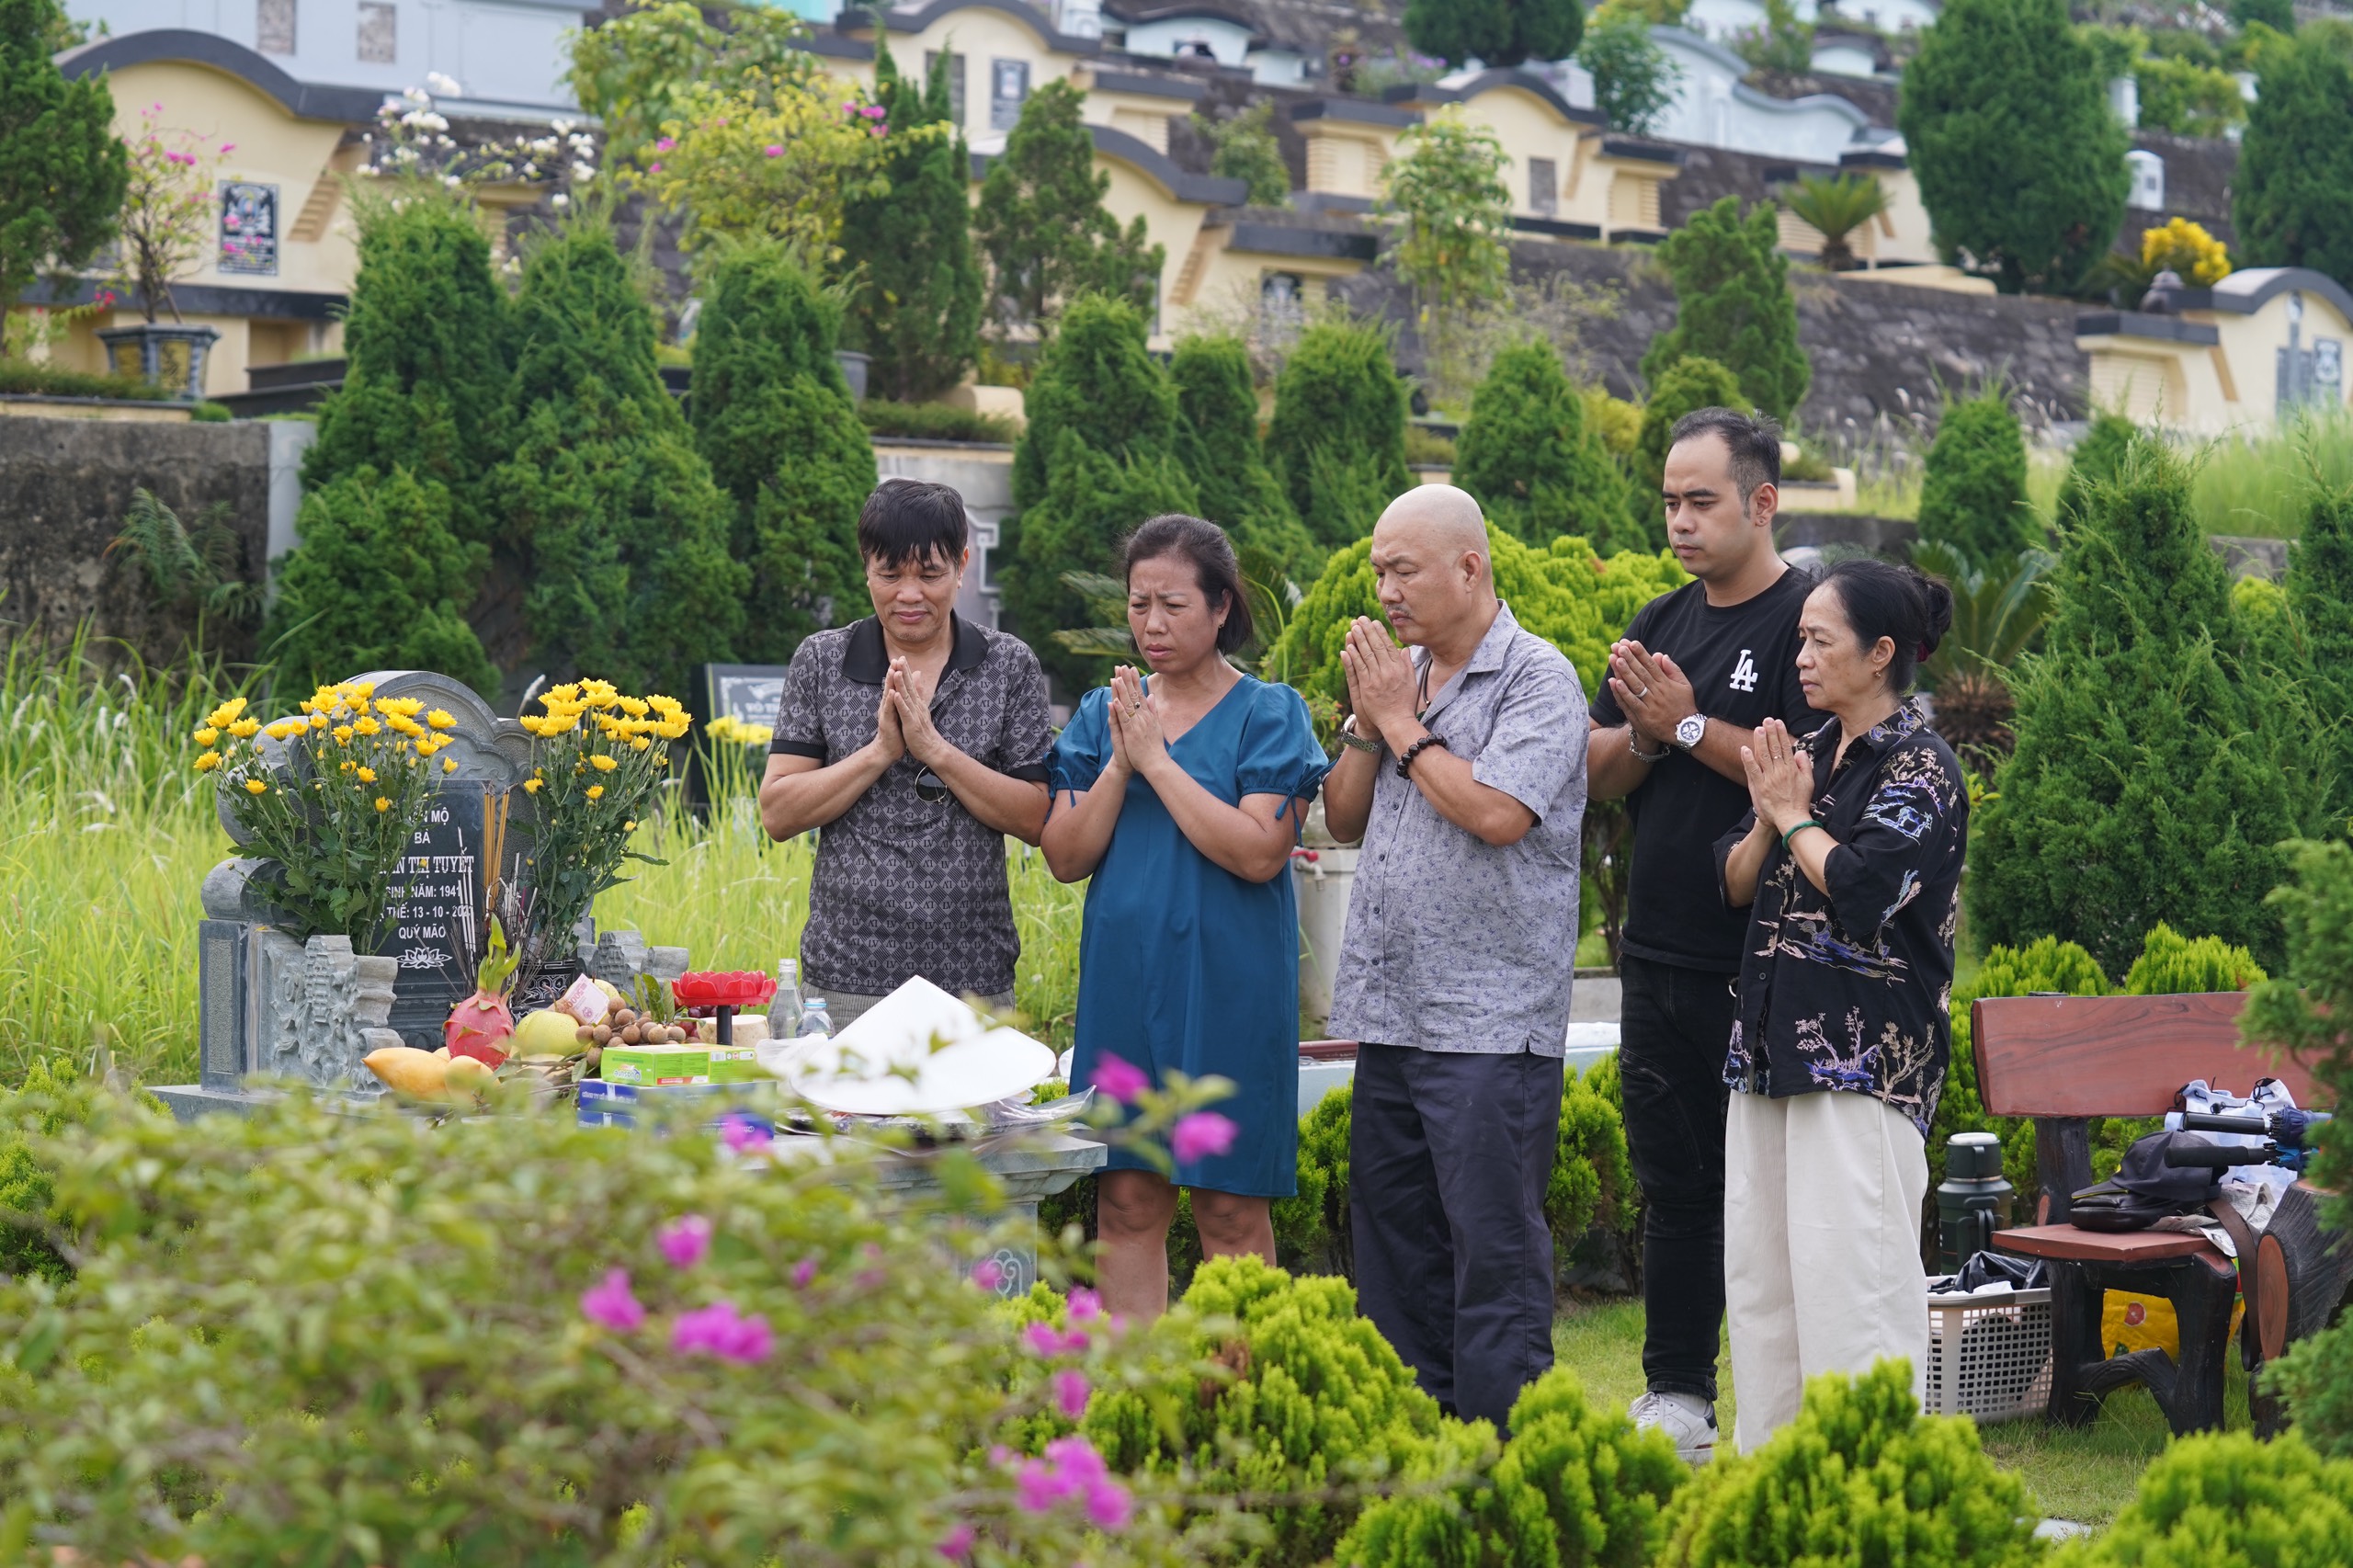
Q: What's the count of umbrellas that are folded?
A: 2